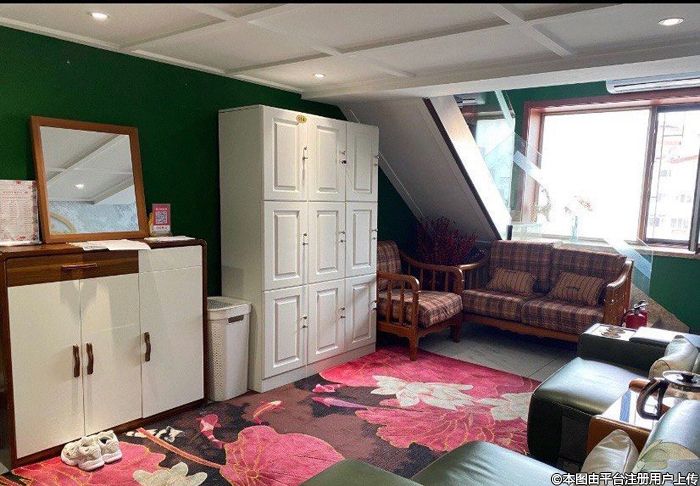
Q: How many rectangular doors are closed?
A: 12